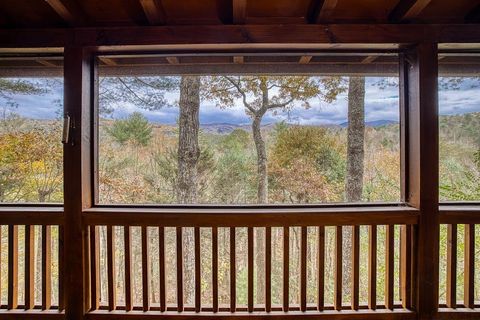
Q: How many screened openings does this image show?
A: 3